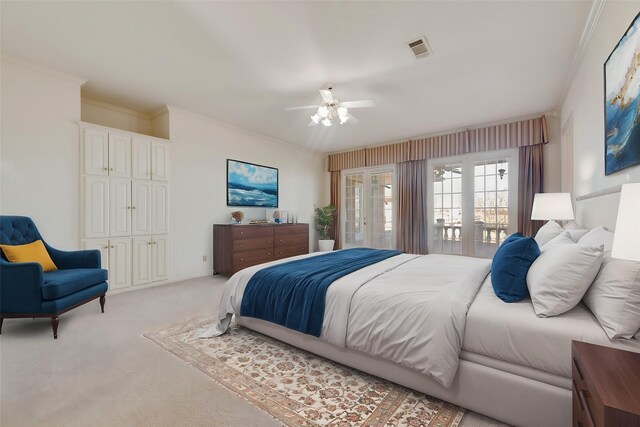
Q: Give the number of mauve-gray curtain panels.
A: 3